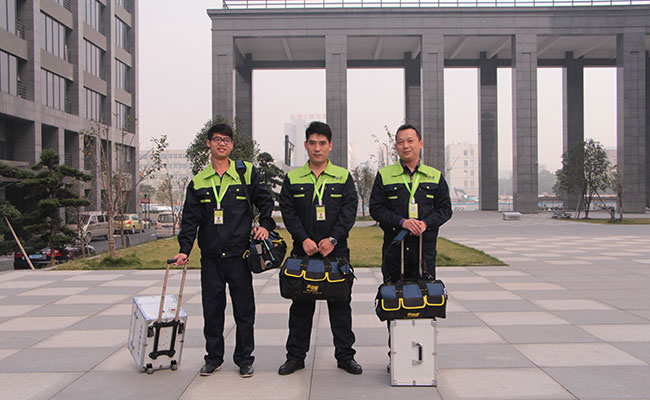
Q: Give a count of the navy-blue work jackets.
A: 3